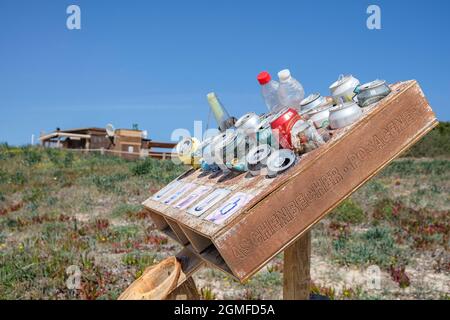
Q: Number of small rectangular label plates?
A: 5